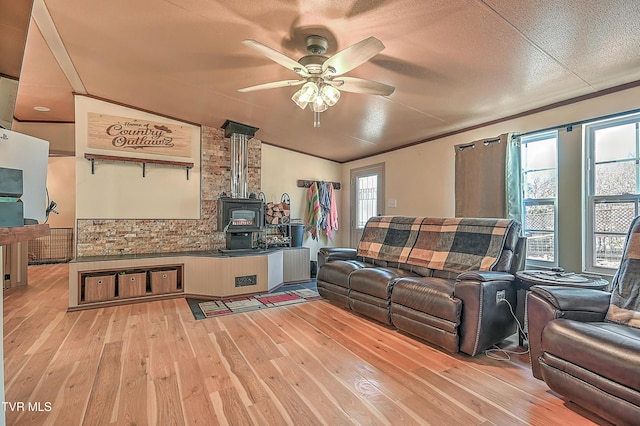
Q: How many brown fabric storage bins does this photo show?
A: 3